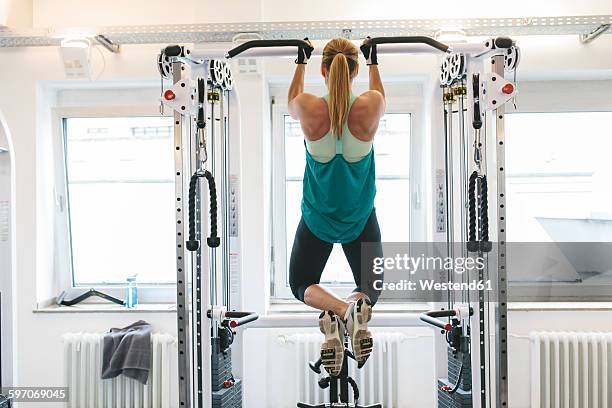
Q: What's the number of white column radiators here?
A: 3